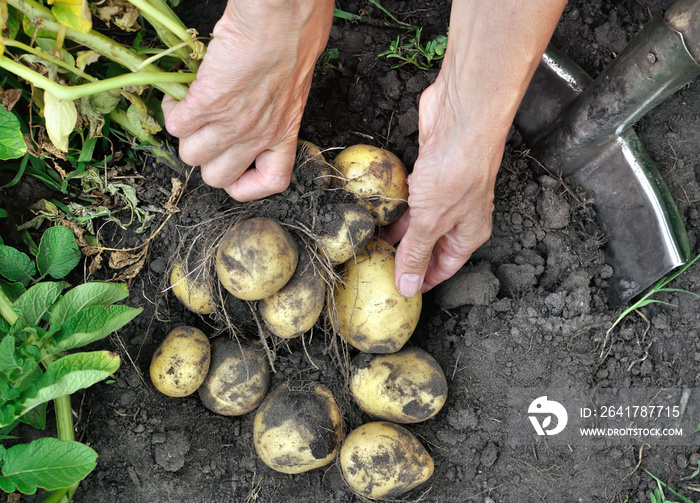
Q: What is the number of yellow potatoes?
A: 12